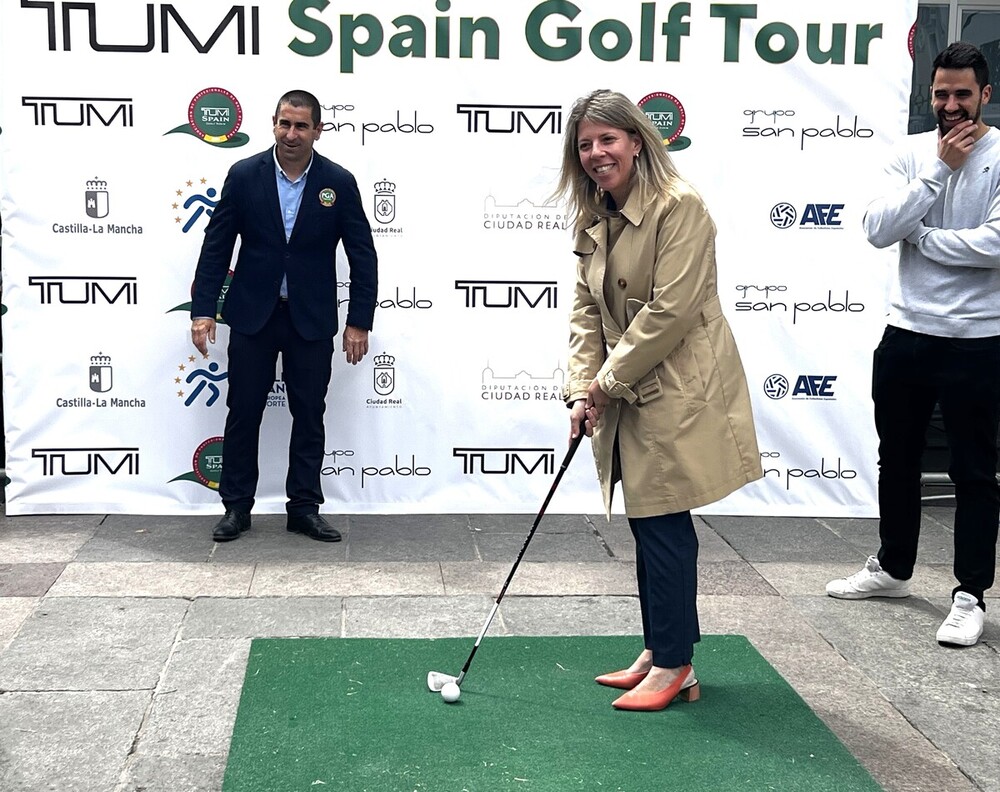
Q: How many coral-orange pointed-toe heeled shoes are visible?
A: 2